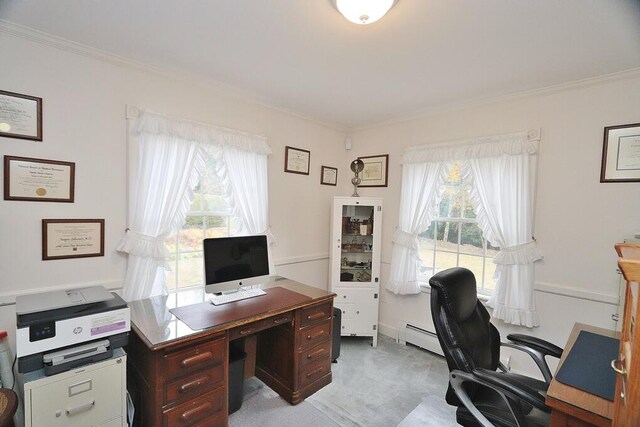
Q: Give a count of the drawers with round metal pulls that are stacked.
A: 3